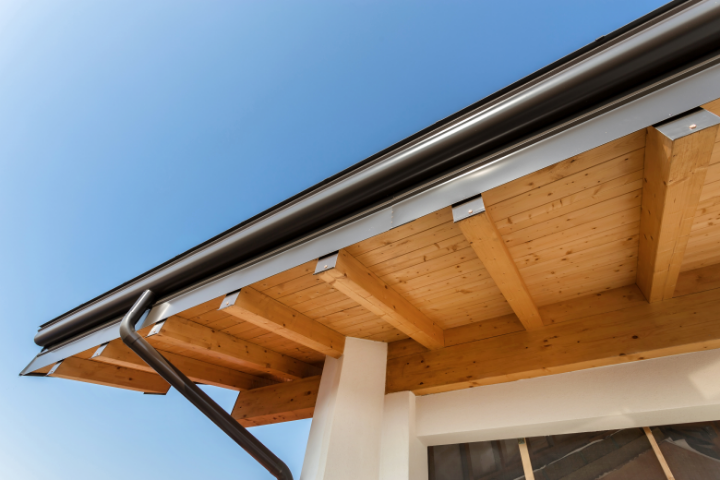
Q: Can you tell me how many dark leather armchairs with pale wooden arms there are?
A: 0